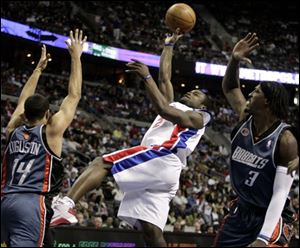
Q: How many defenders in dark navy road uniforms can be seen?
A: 2